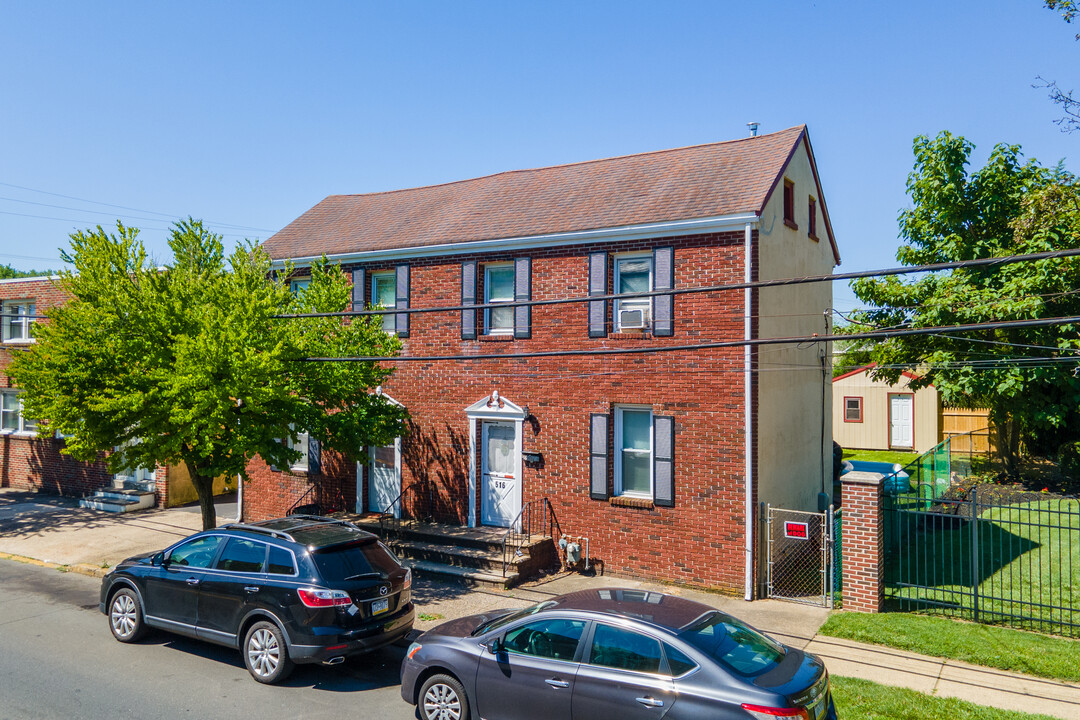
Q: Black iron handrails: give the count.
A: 3